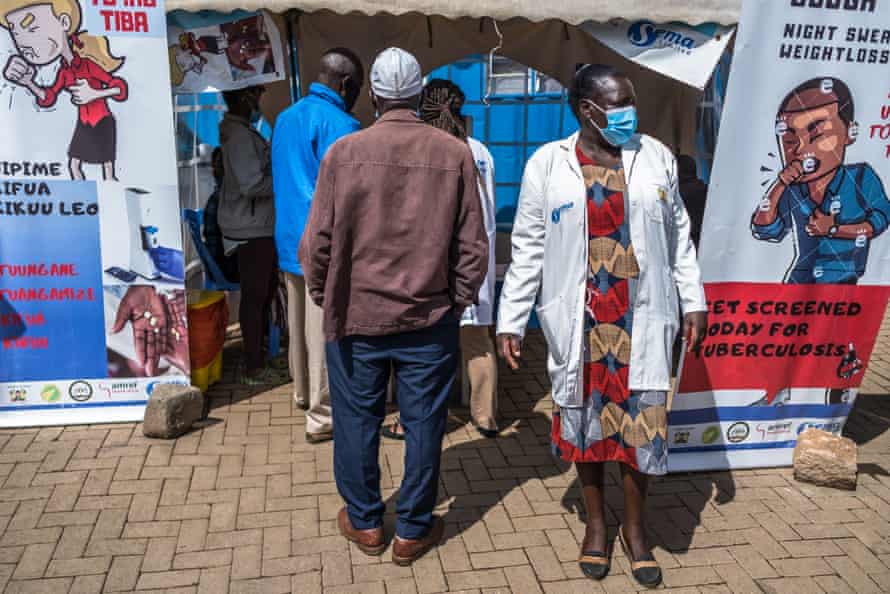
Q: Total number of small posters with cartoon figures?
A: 1